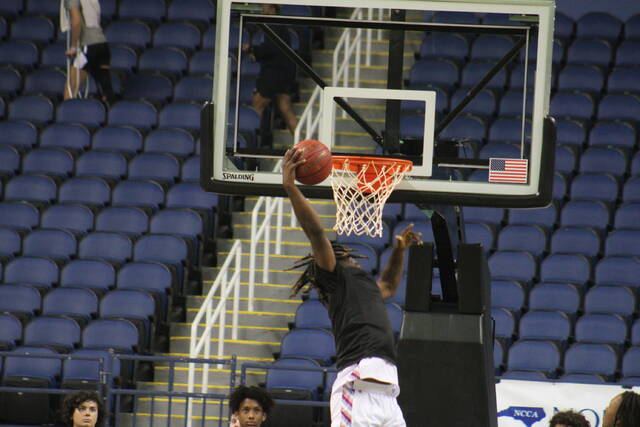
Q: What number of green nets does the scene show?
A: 0